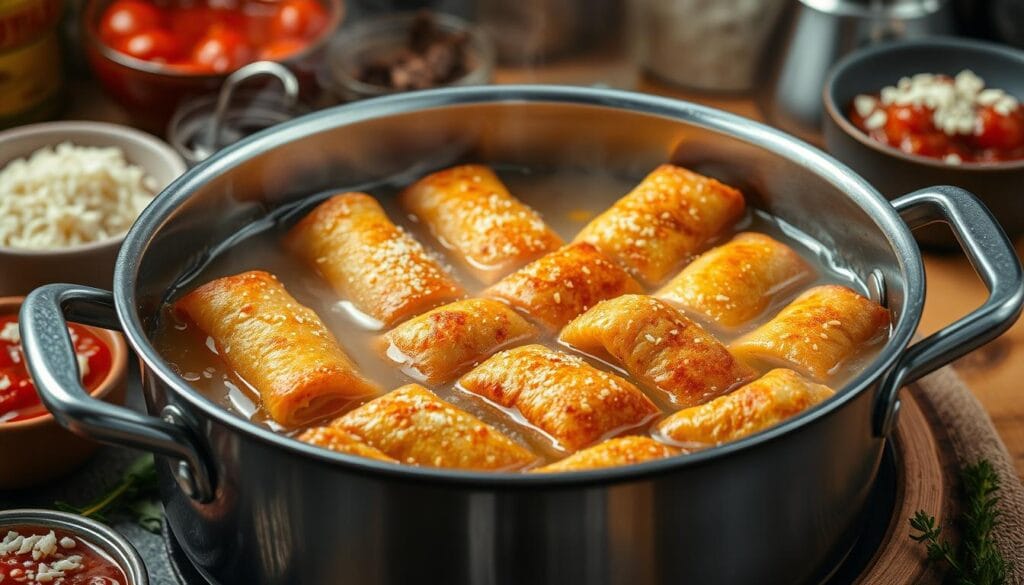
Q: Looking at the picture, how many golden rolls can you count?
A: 14